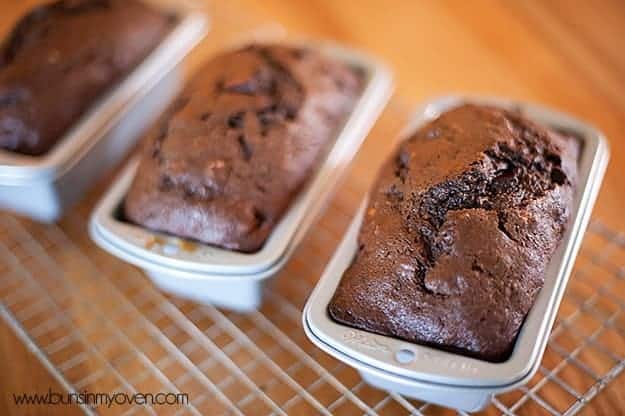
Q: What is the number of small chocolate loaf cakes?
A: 3